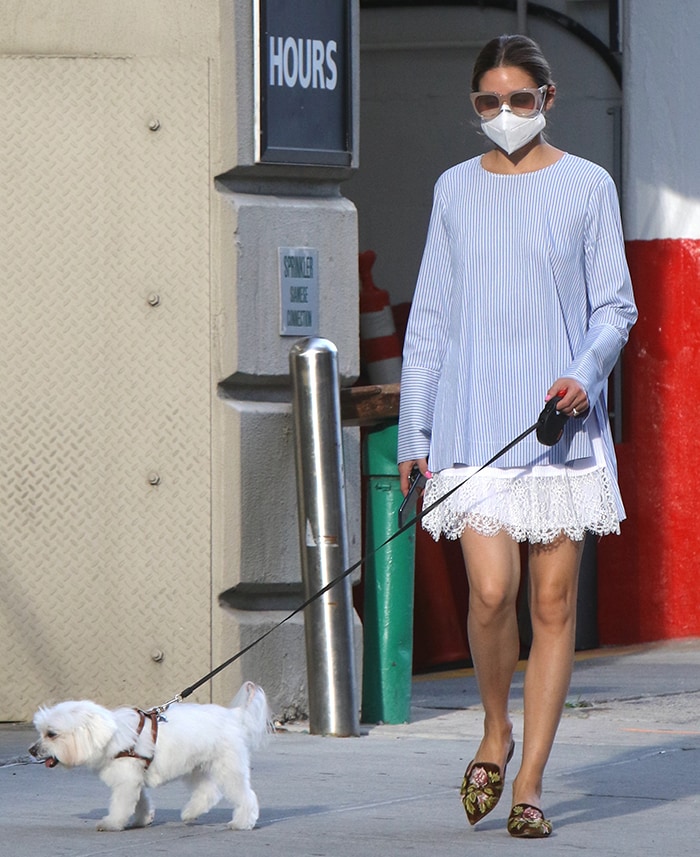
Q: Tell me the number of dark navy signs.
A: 1